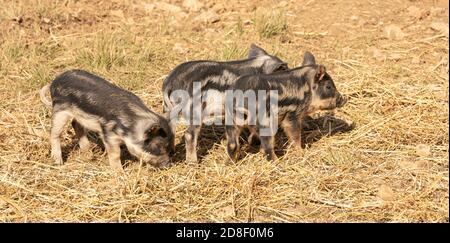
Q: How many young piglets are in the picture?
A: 3